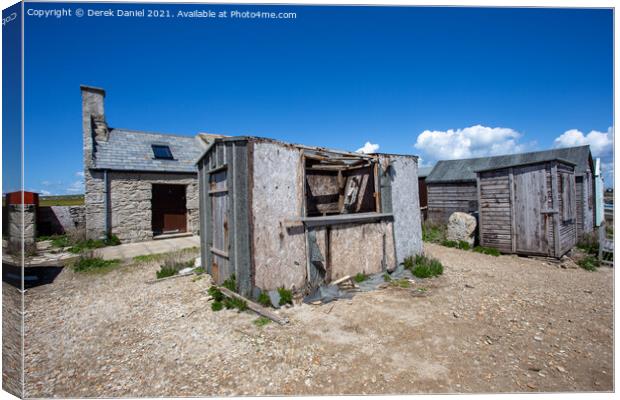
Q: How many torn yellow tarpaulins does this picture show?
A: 0